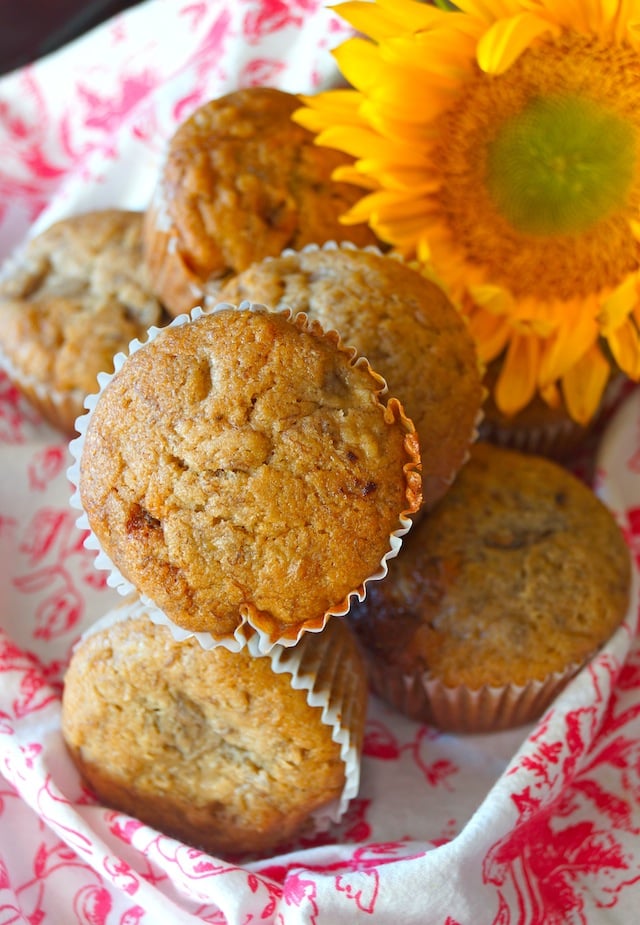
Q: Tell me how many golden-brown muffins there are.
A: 7